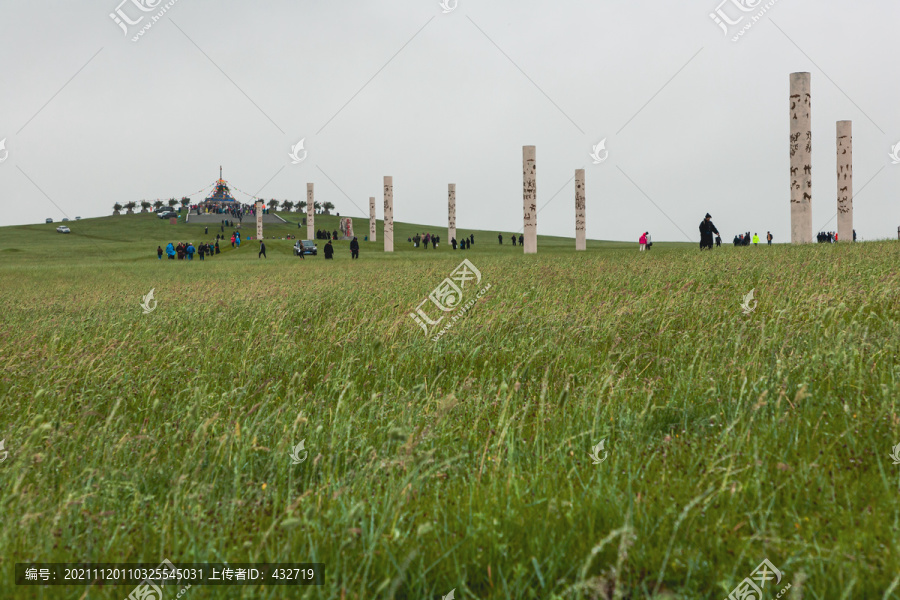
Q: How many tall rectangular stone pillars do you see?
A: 9